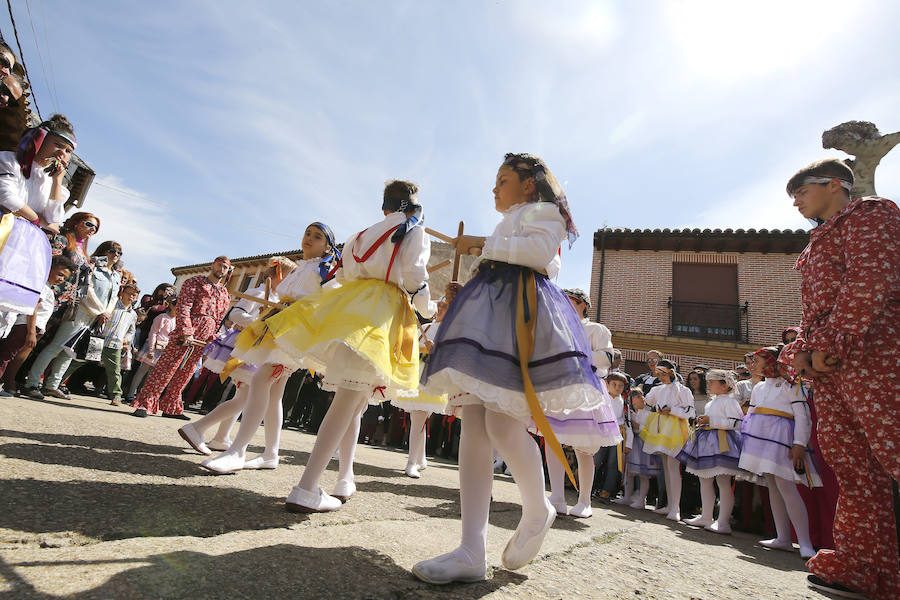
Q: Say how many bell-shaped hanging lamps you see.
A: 0